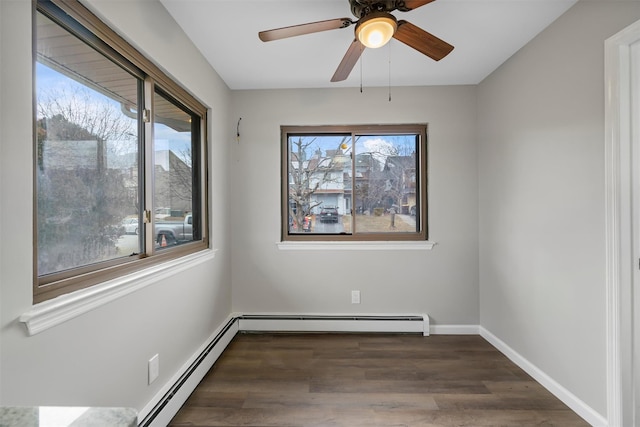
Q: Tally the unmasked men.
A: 0